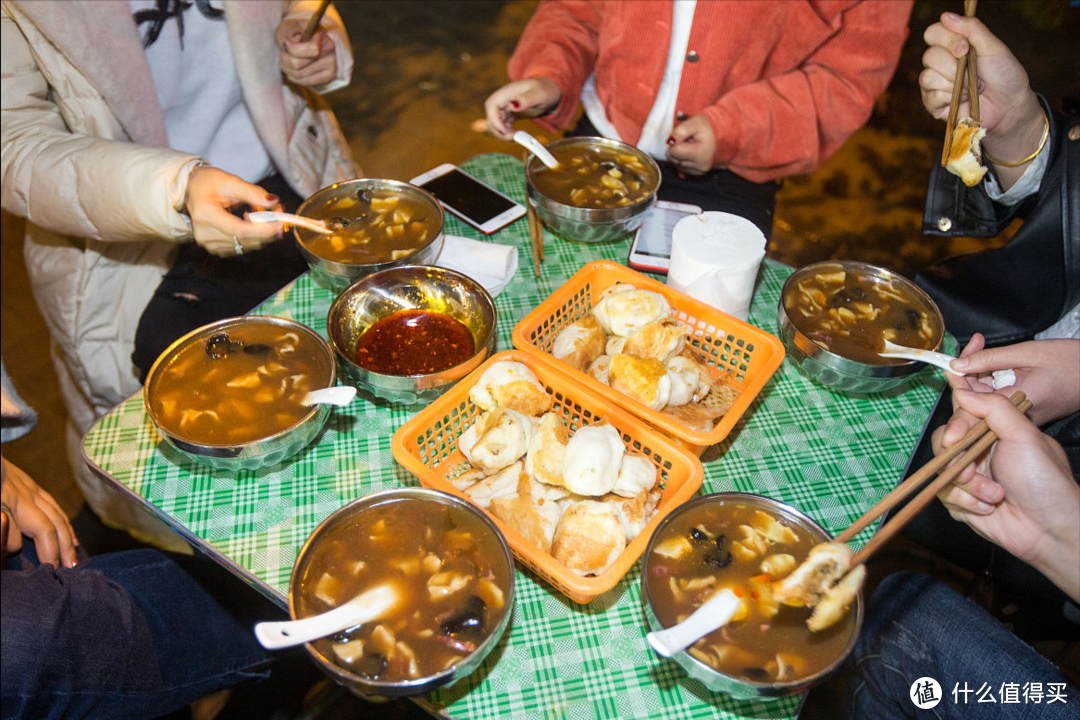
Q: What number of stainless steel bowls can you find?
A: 7